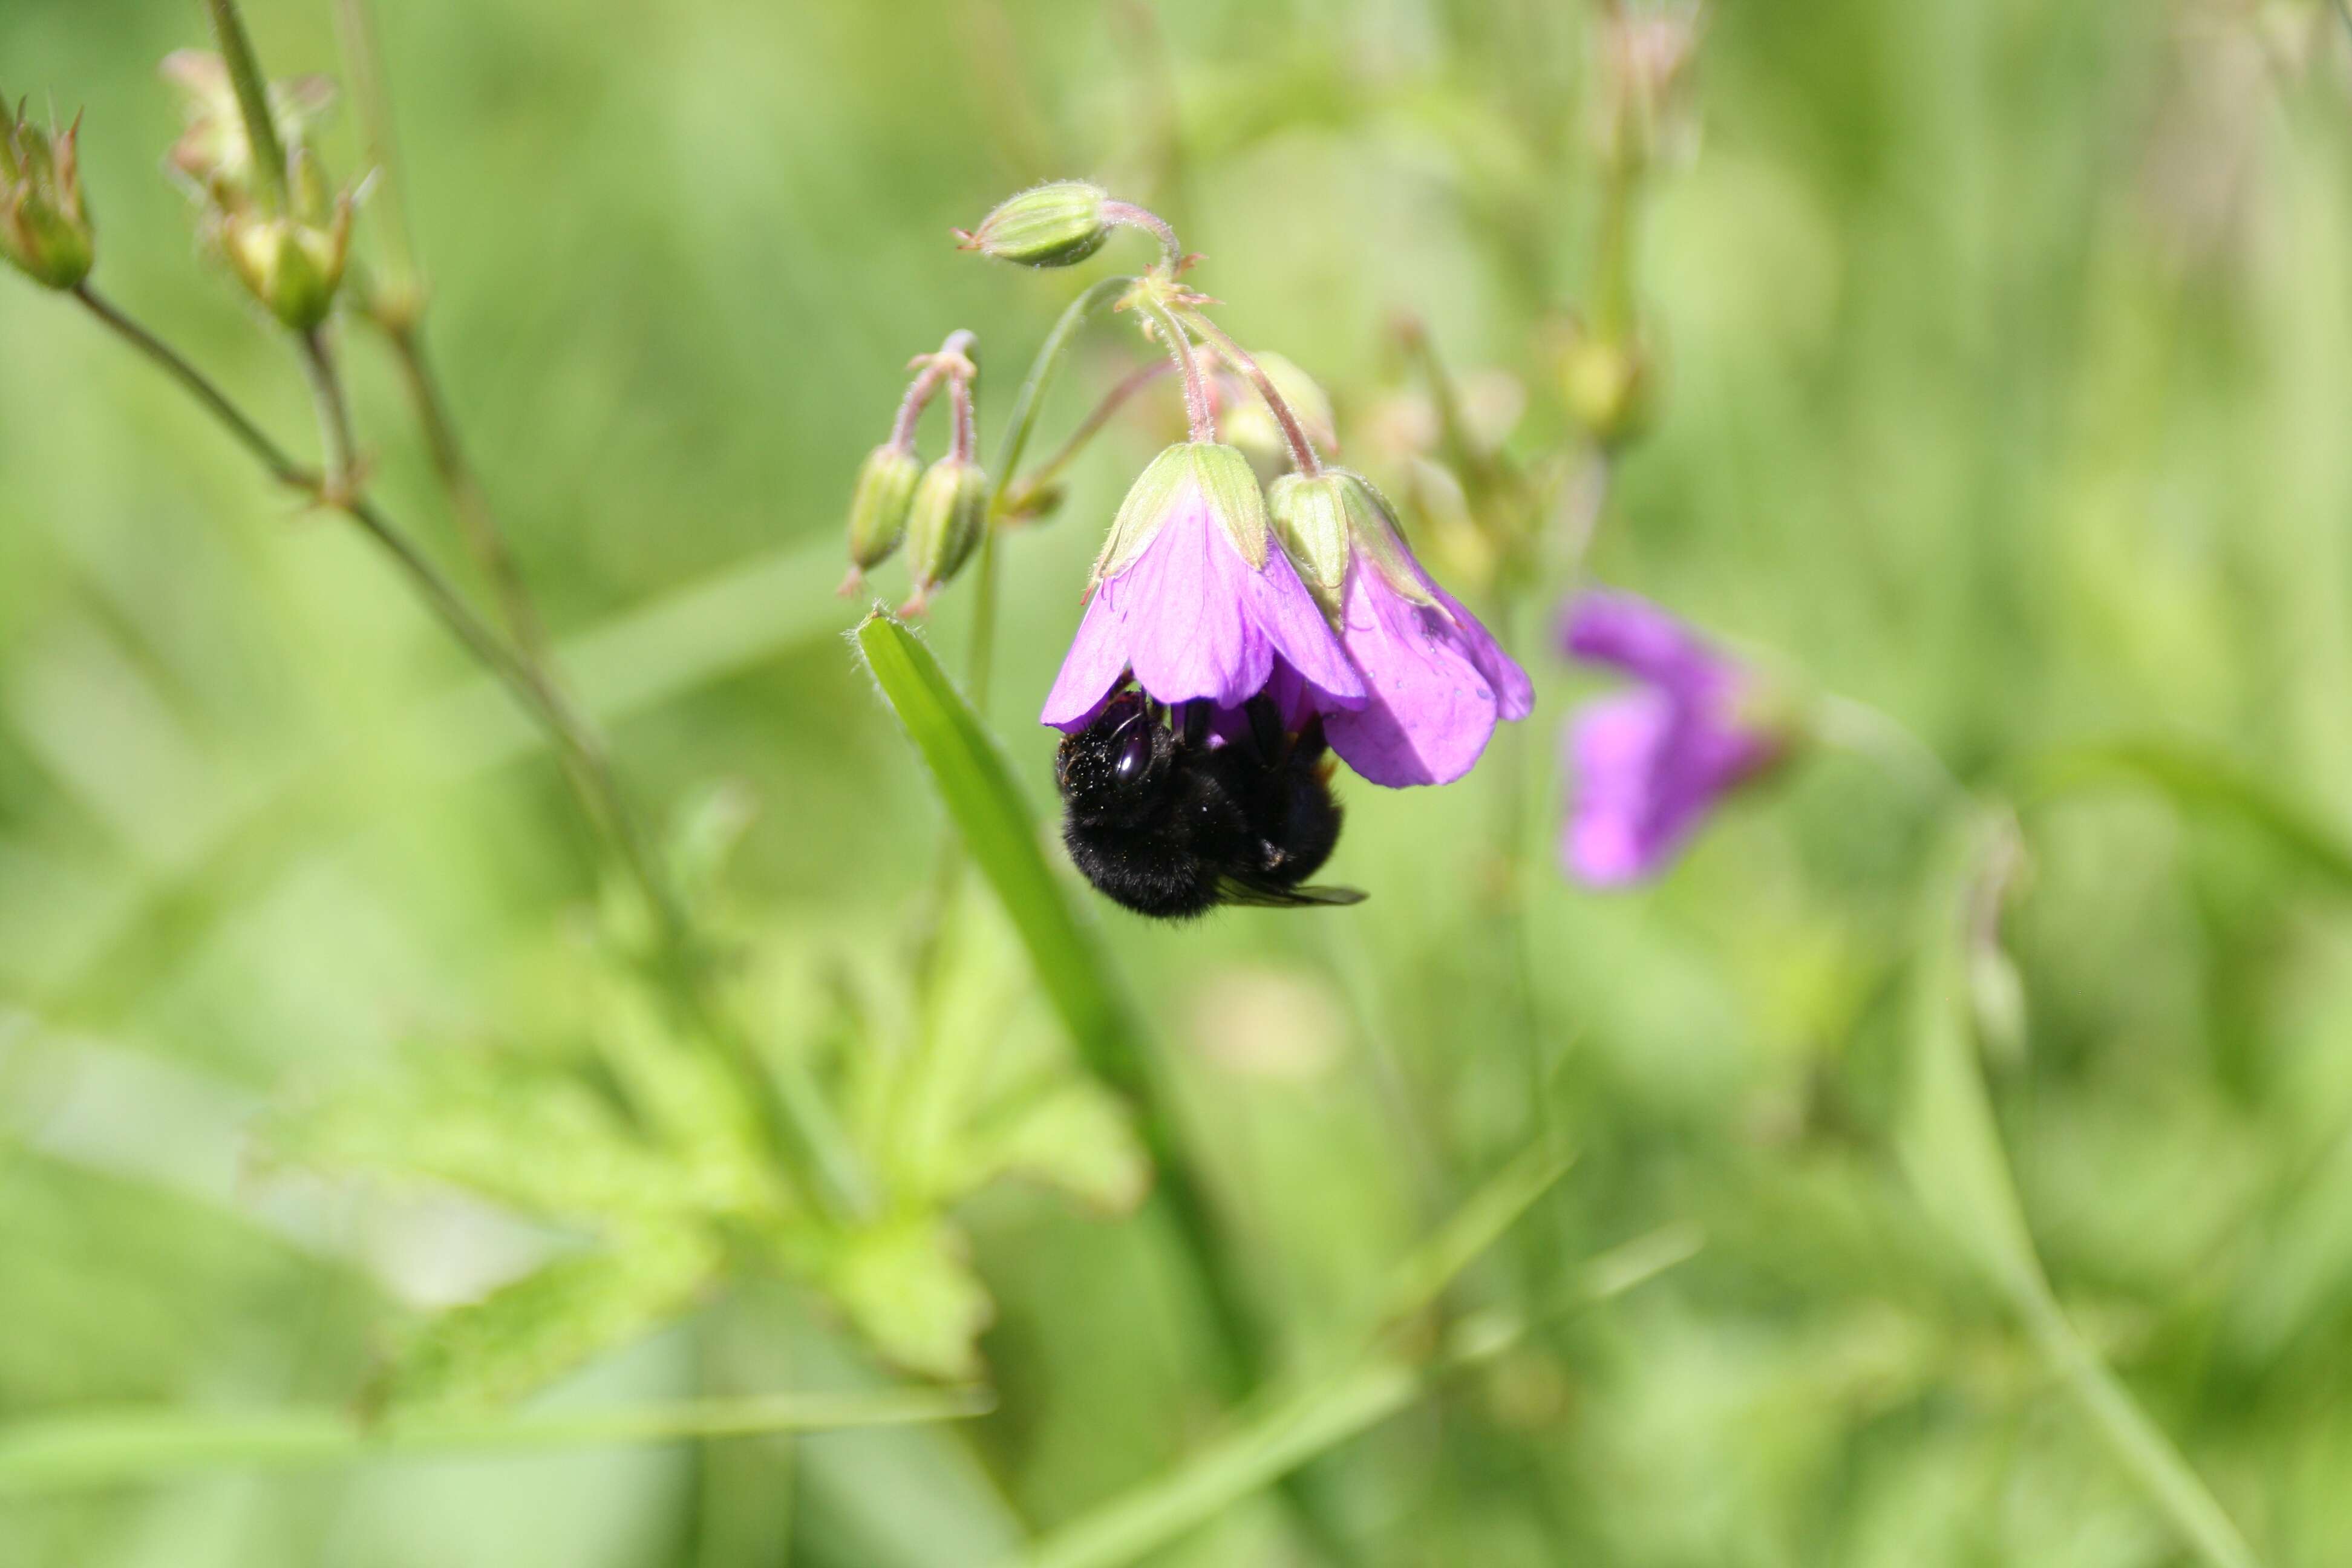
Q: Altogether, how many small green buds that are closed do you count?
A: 3